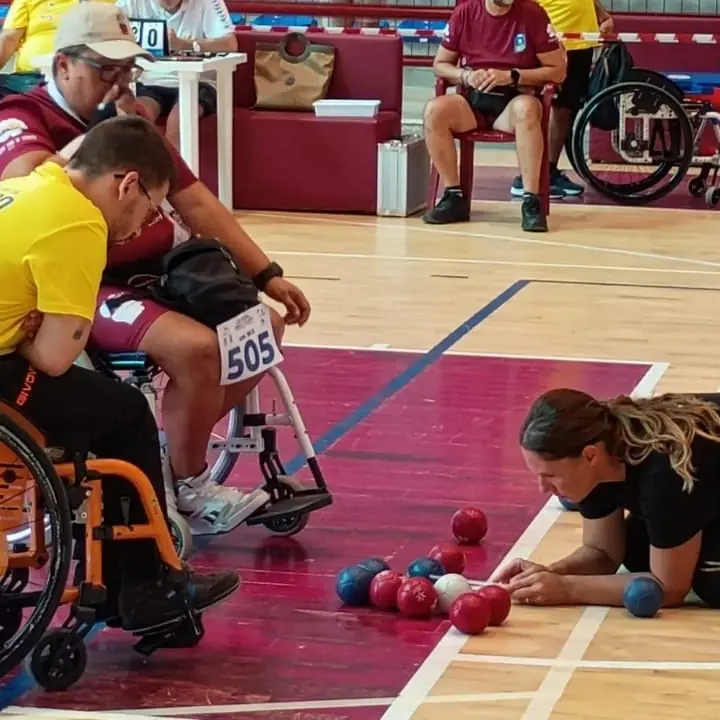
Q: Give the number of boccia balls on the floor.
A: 12